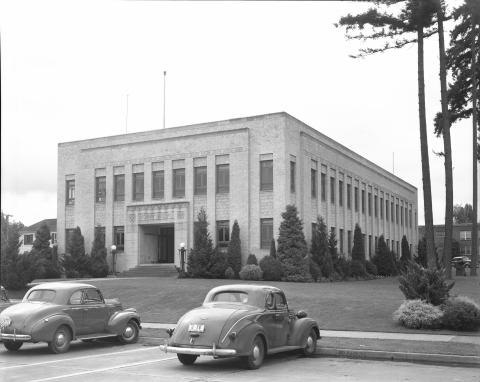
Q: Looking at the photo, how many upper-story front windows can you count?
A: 9